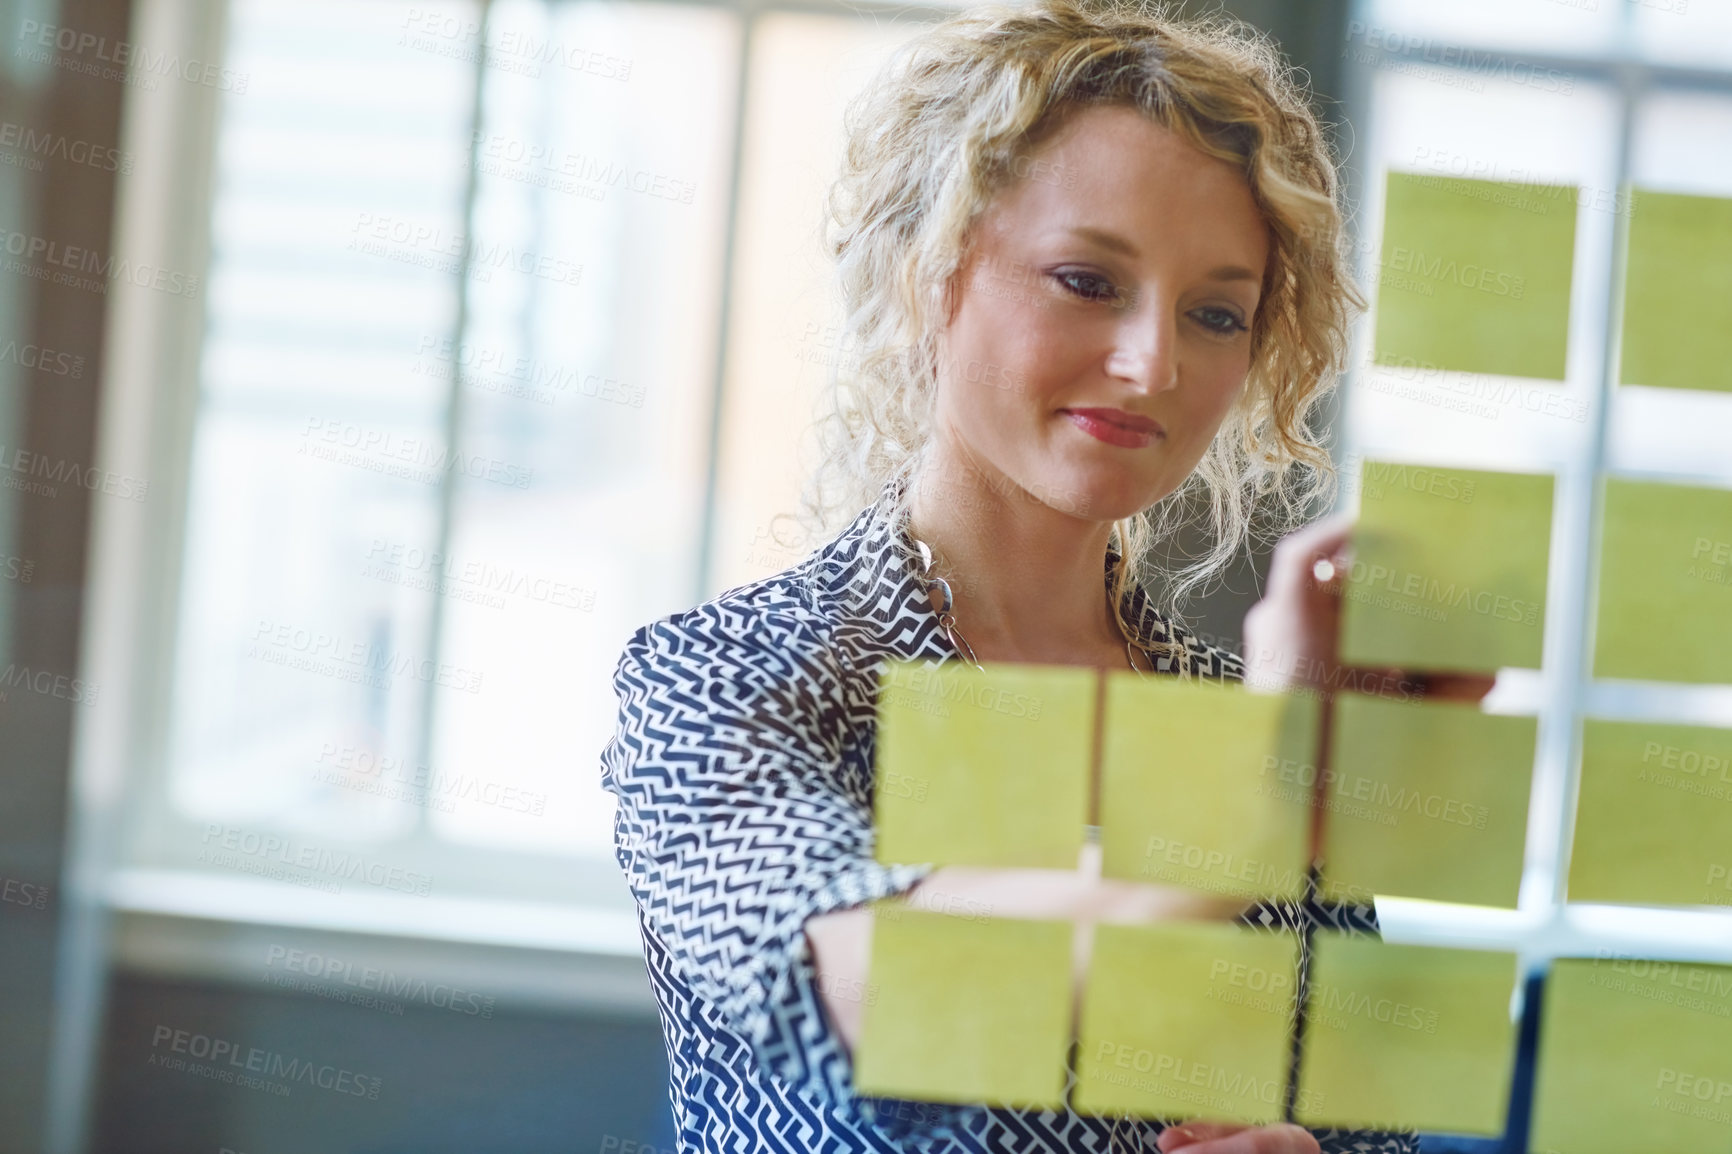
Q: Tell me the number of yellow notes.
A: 12